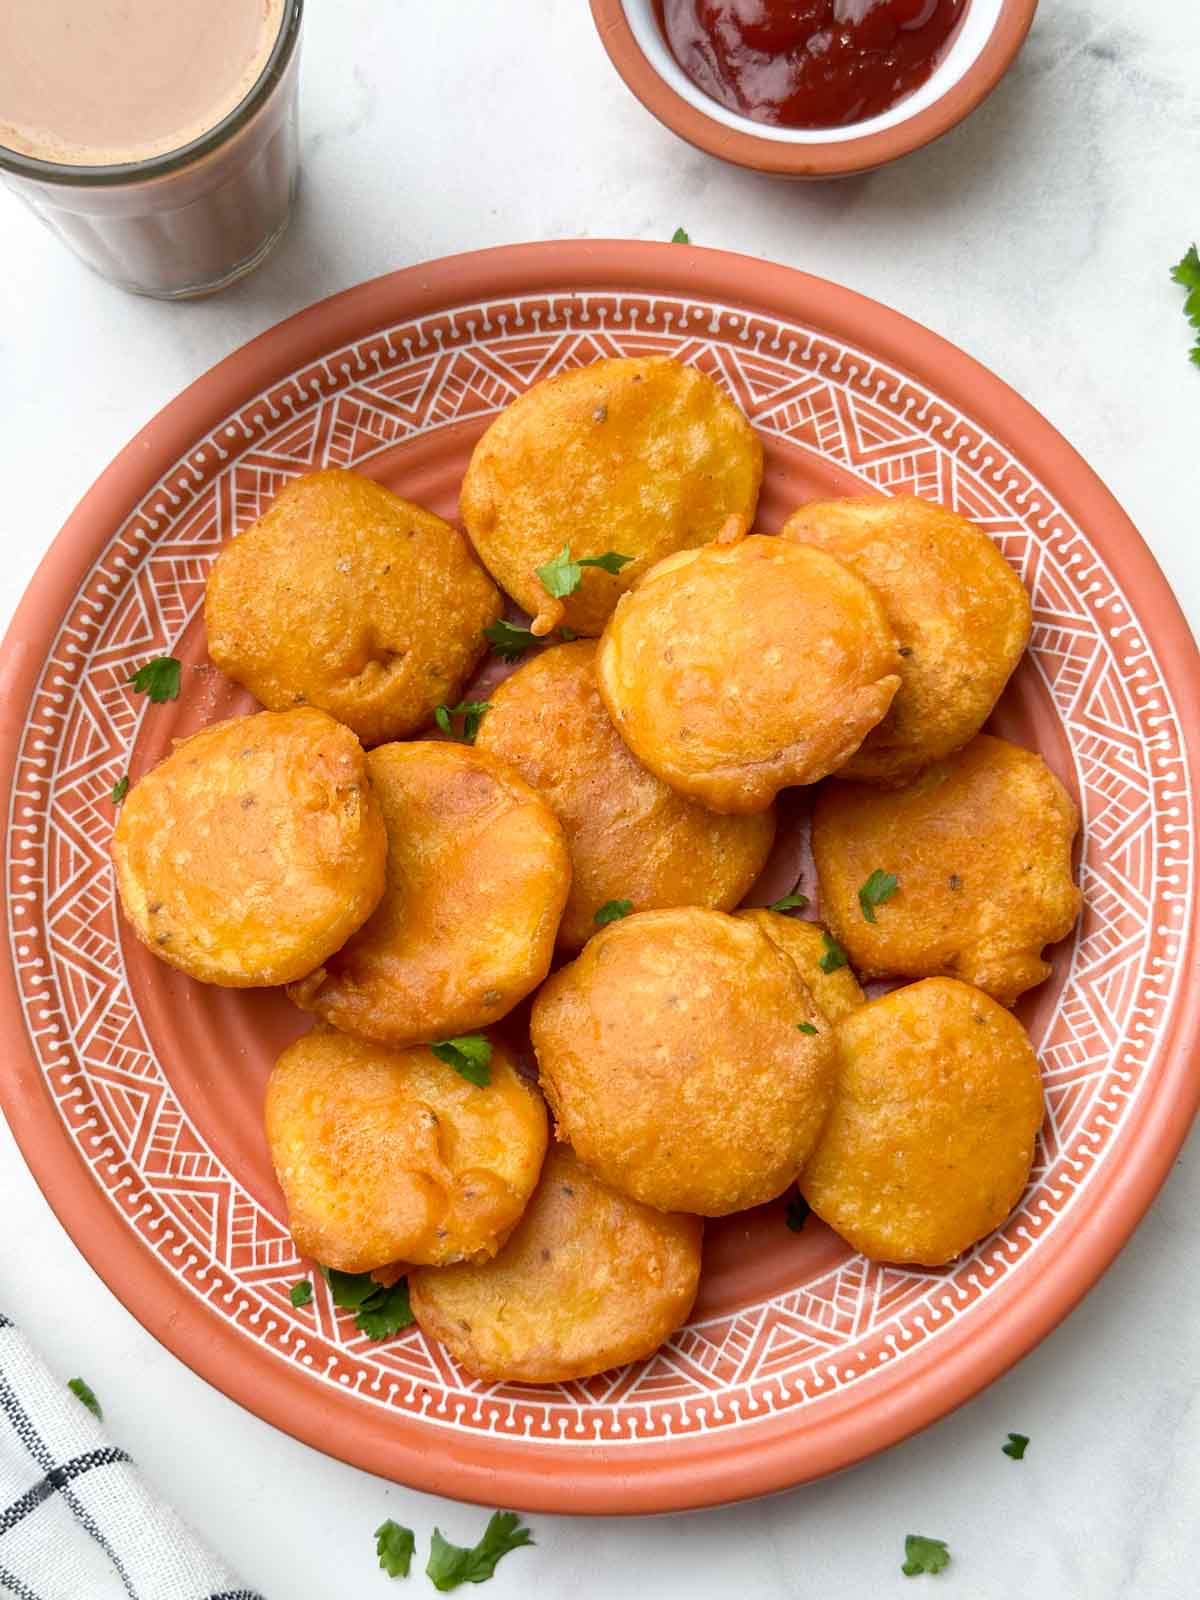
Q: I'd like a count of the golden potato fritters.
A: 13